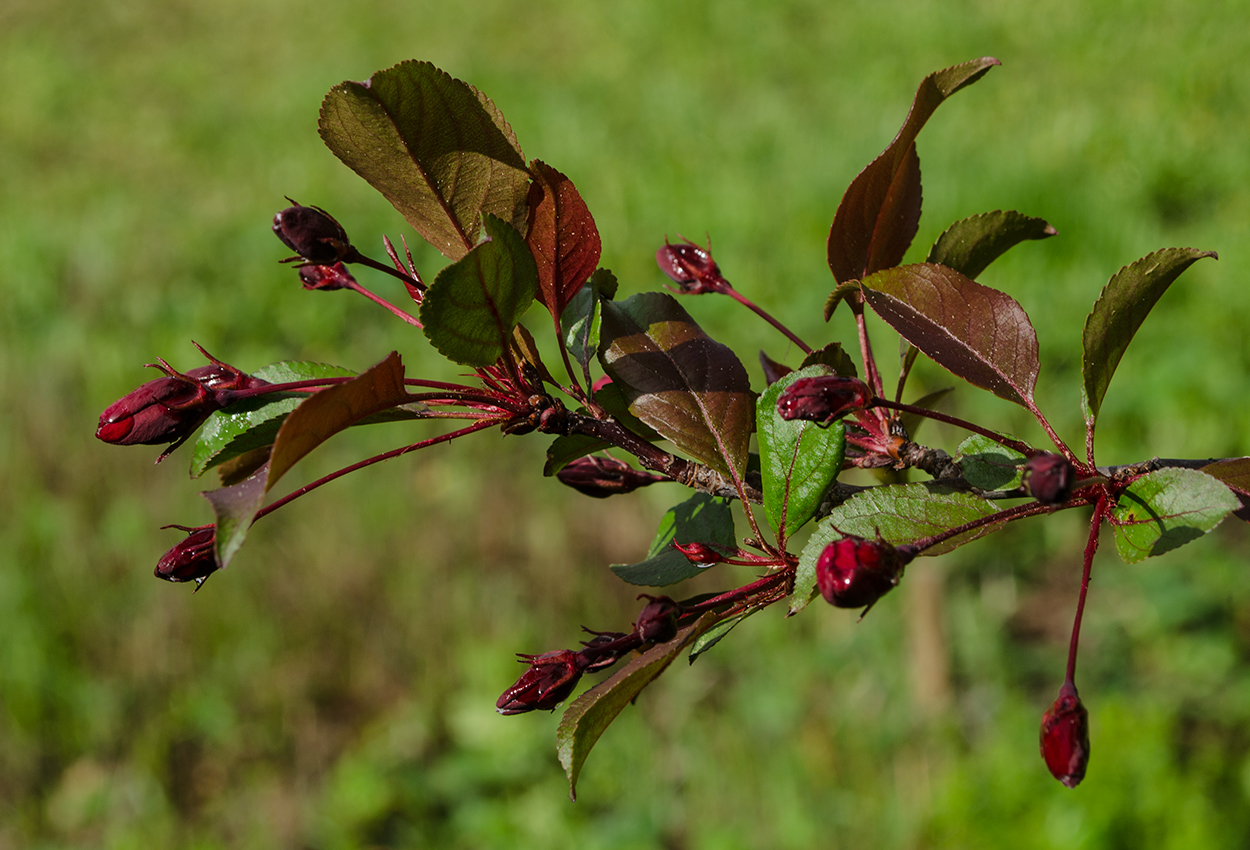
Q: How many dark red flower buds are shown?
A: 15